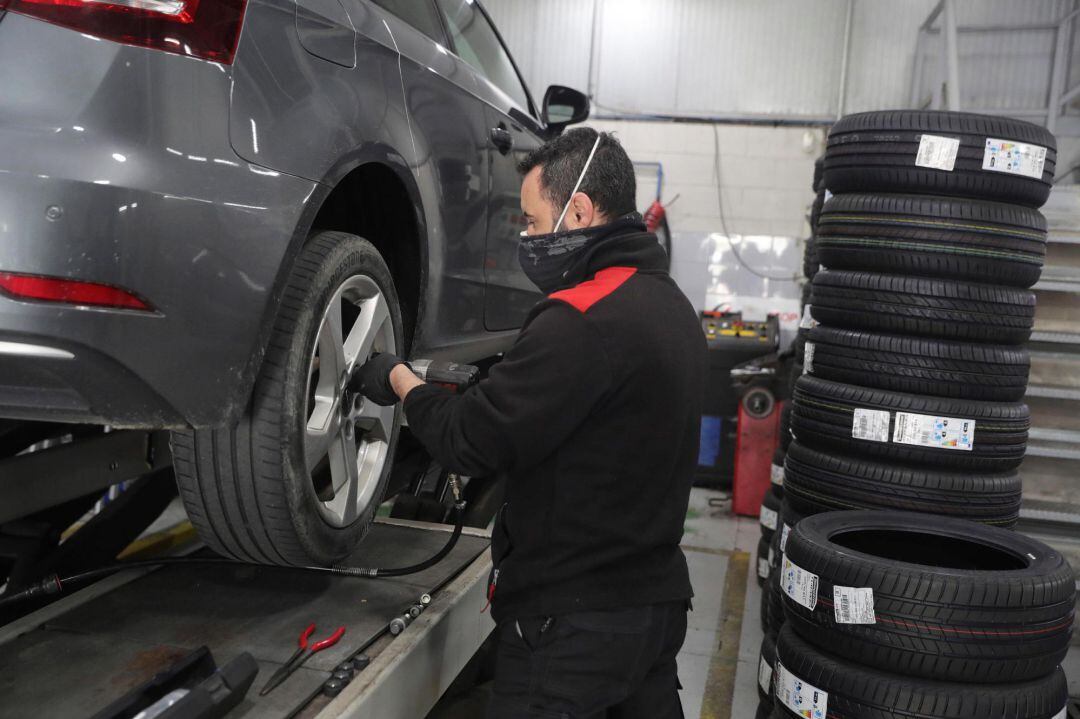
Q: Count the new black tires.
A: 8